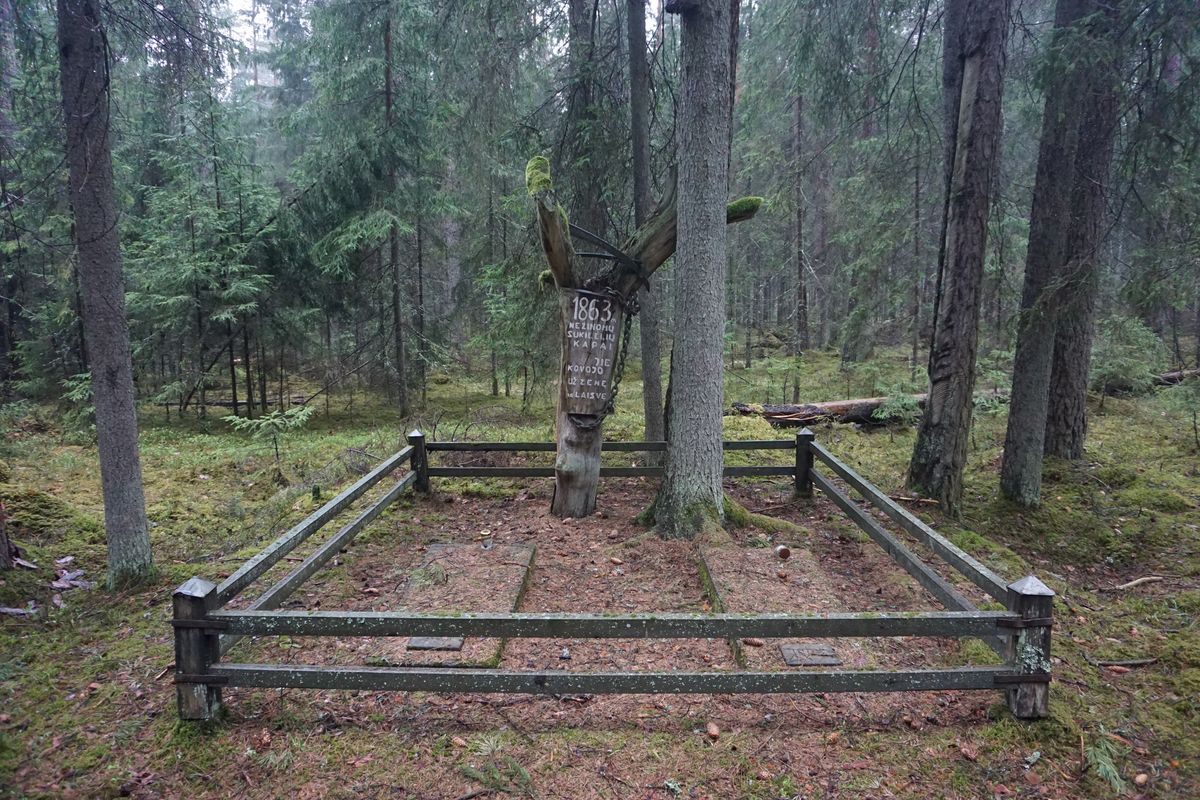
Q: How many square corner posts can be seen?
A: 4